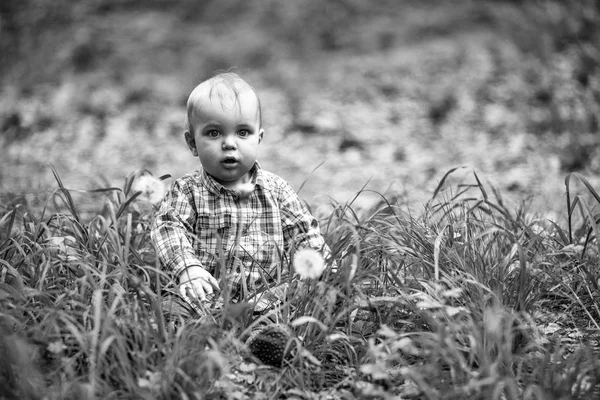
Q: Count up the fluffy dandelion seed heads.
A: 2